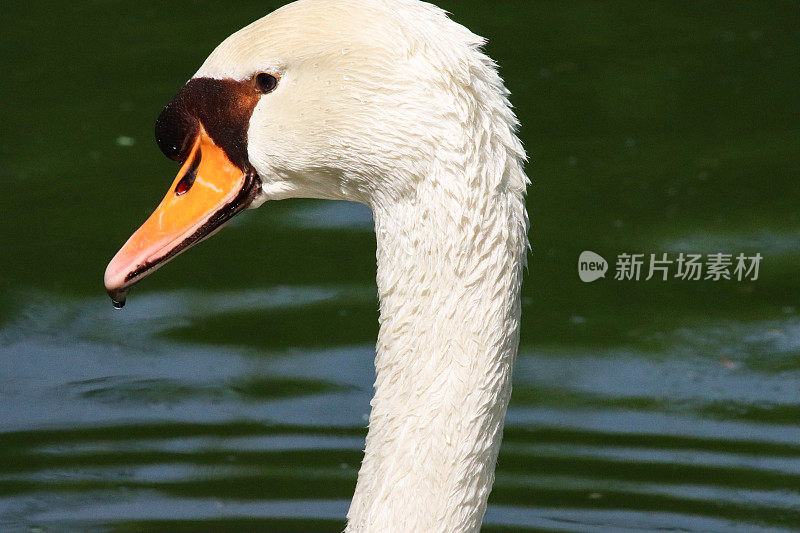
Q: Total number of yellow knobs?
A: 0